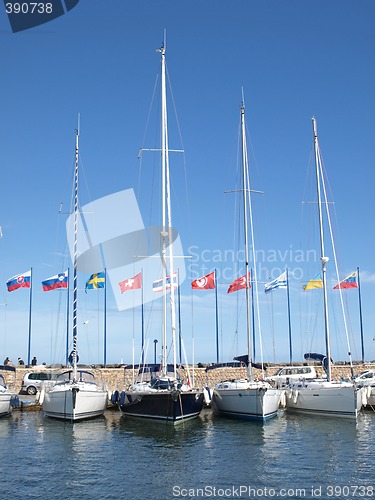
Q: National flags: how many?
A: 10